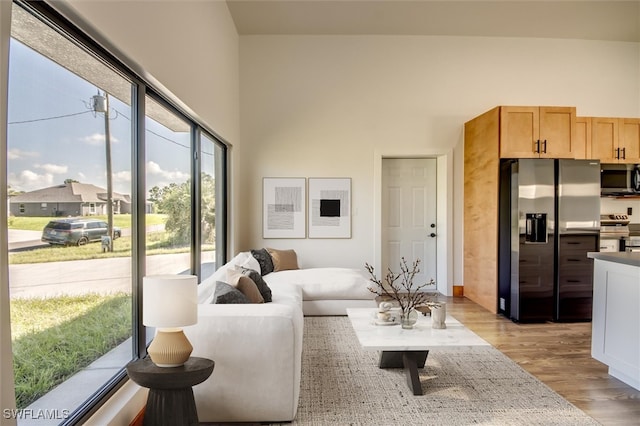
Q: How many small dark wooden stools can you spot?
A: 1